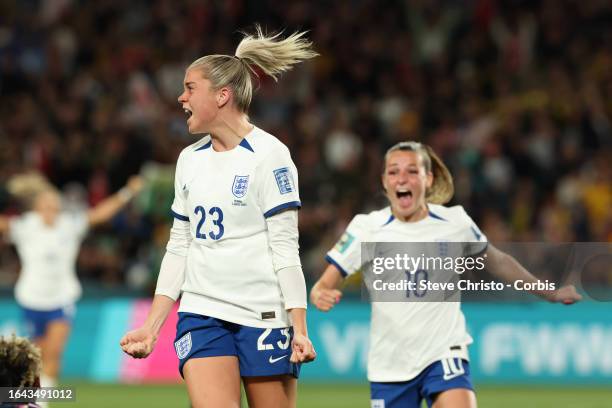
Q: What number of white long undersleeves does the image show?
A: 2